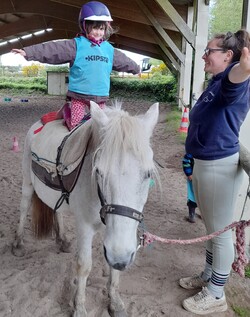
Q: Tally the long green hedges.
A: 1